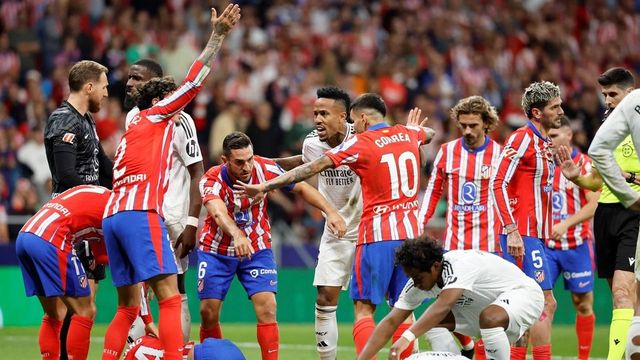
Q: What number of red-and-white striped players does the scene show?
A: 8